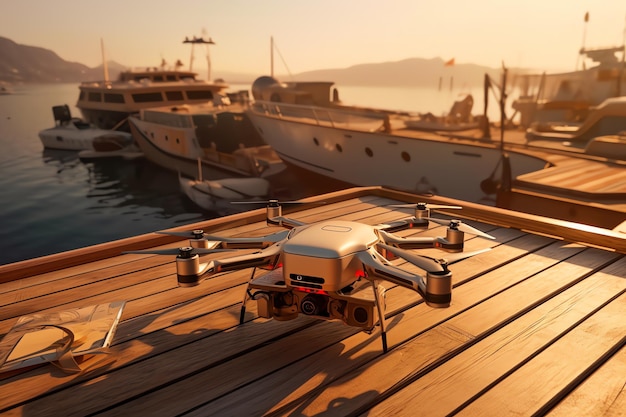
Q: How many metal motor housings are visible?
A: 6